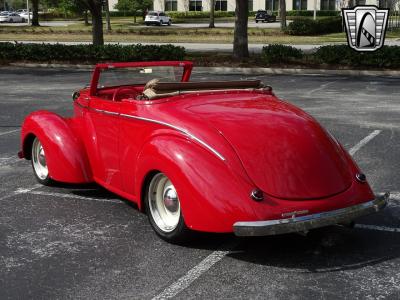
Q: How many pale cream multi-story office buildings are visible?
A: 1